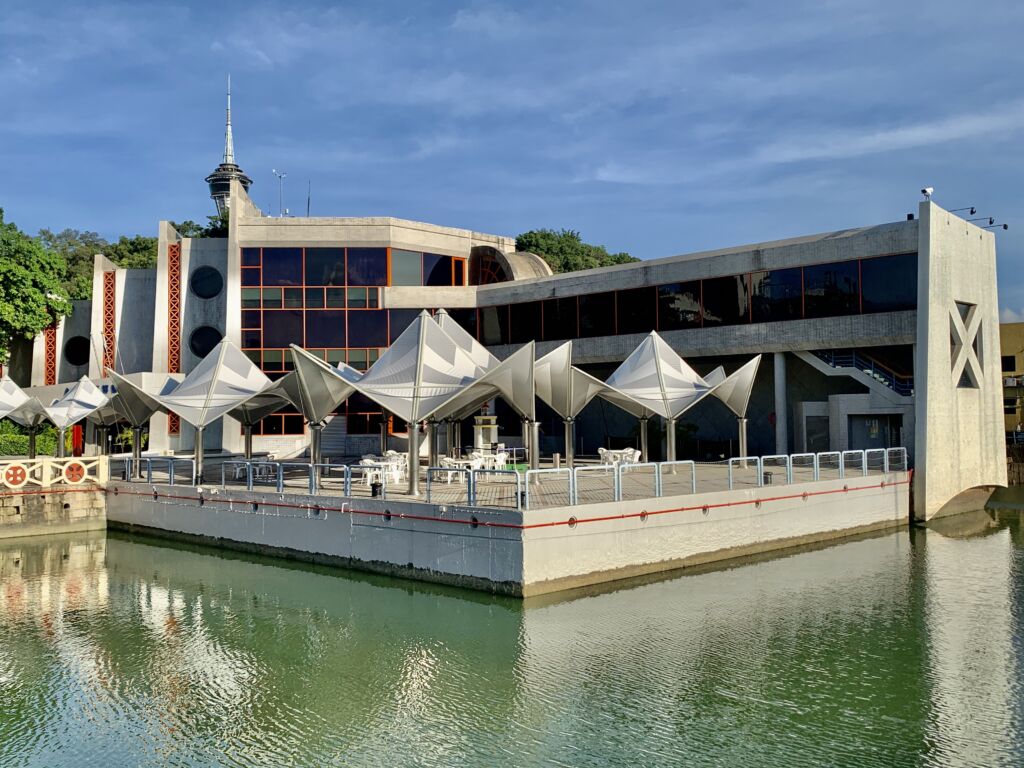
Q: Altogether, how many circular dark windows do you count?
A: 3